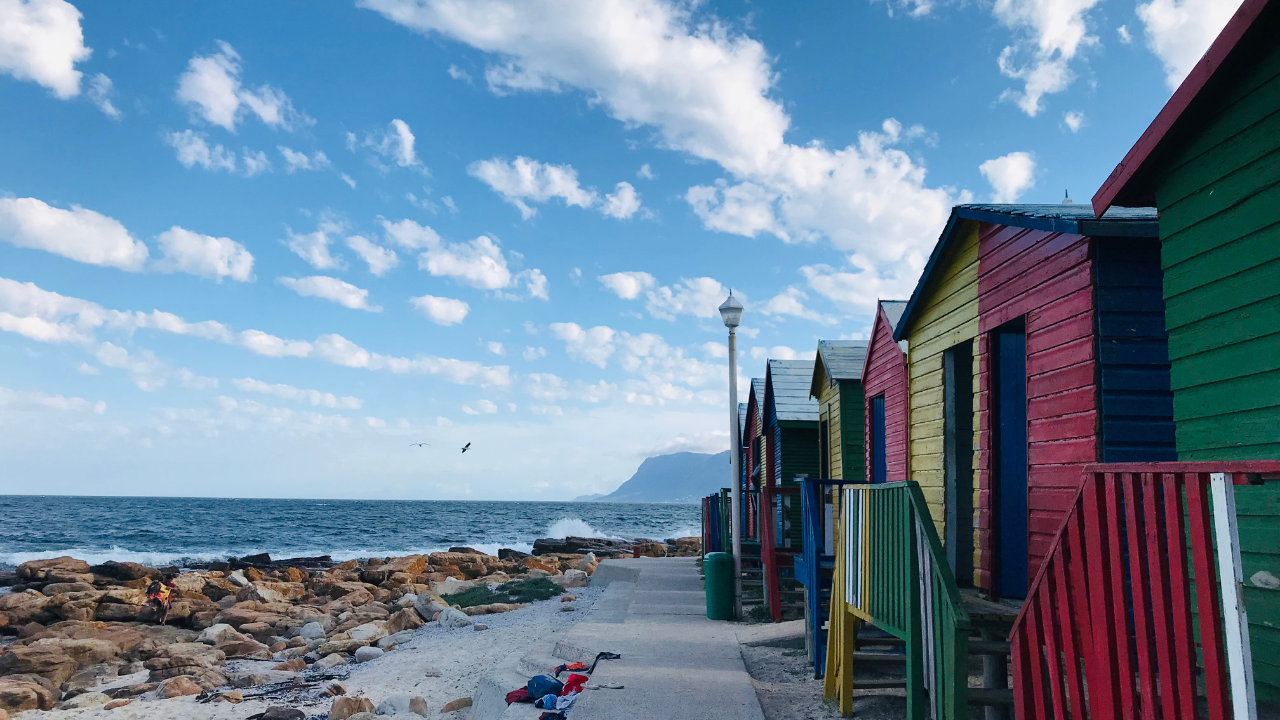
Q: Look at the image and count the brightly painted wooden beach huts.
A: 7